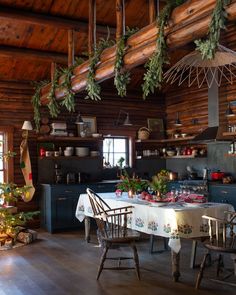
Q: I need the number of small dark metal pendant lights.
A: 4